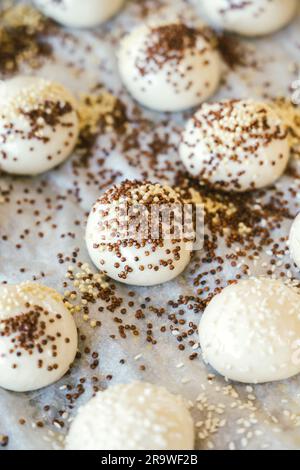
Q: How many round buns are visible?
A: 10